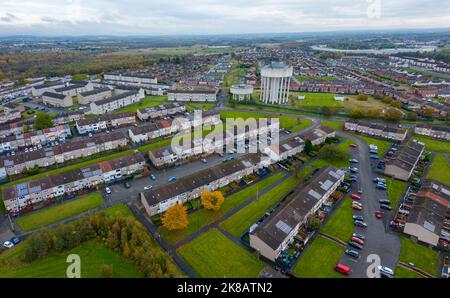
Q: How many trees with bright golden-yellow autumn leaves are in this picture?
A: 2